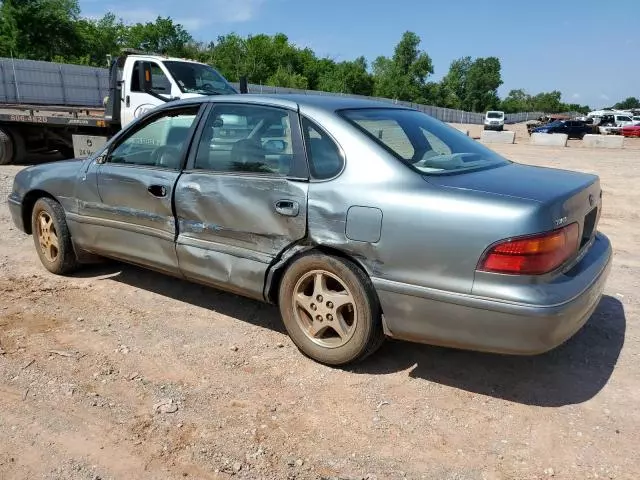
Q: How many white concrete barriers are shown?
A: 3